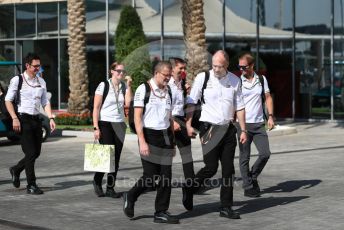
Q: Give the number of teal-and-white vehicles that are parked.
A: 1